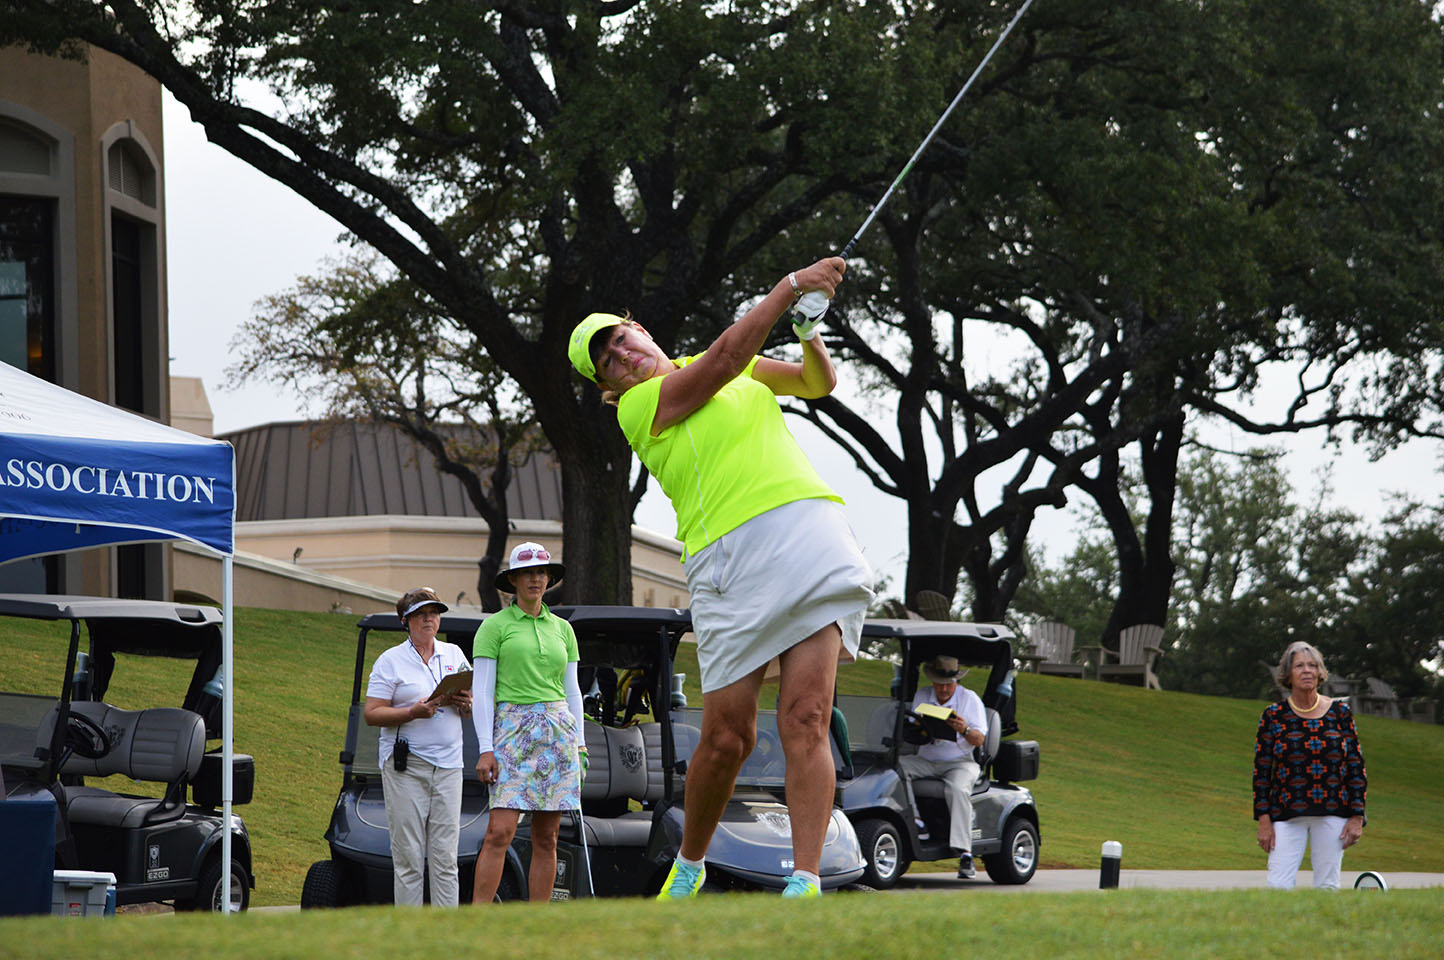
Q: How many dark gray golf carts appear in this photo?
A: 4